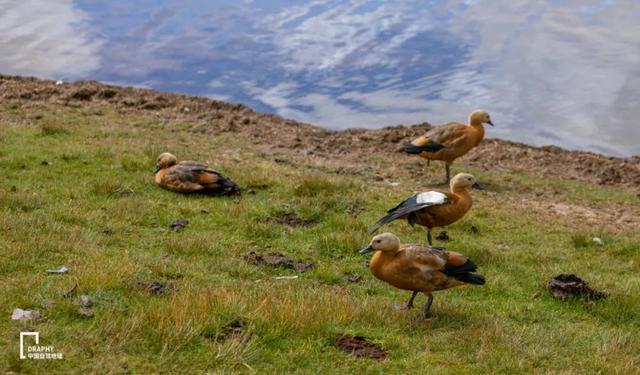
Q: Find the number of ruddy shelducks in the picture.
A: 4